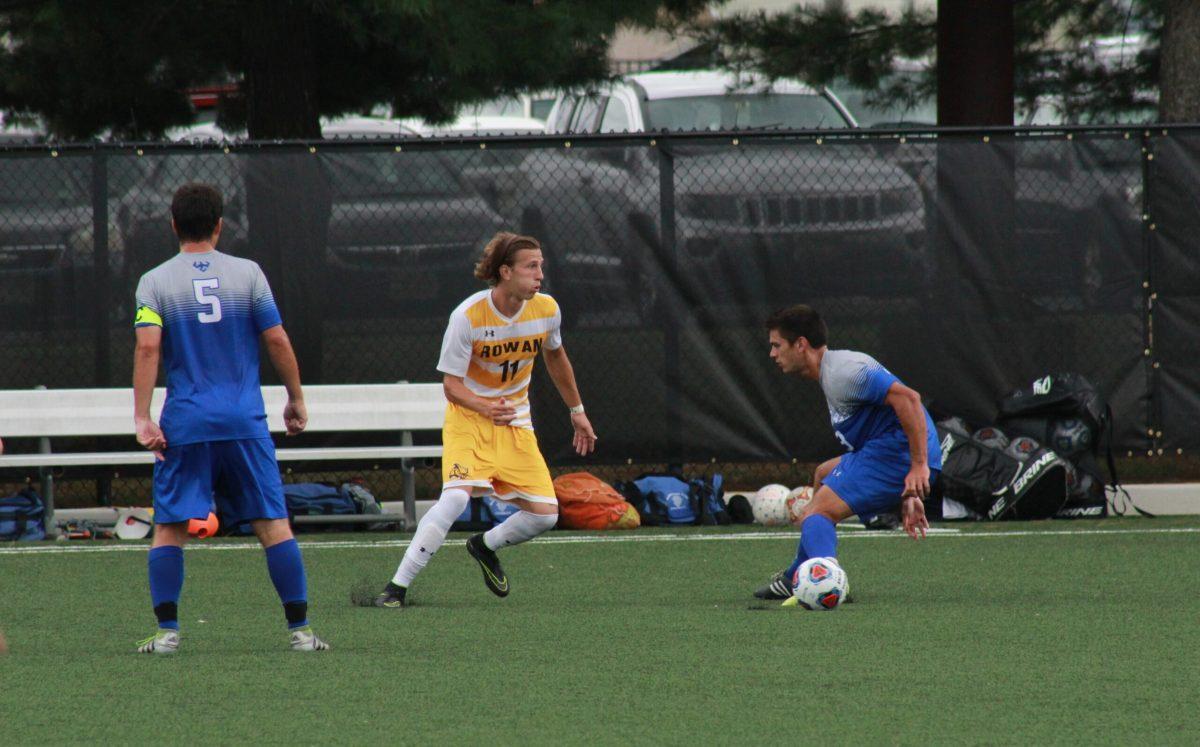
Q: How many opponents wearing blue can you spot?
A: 2